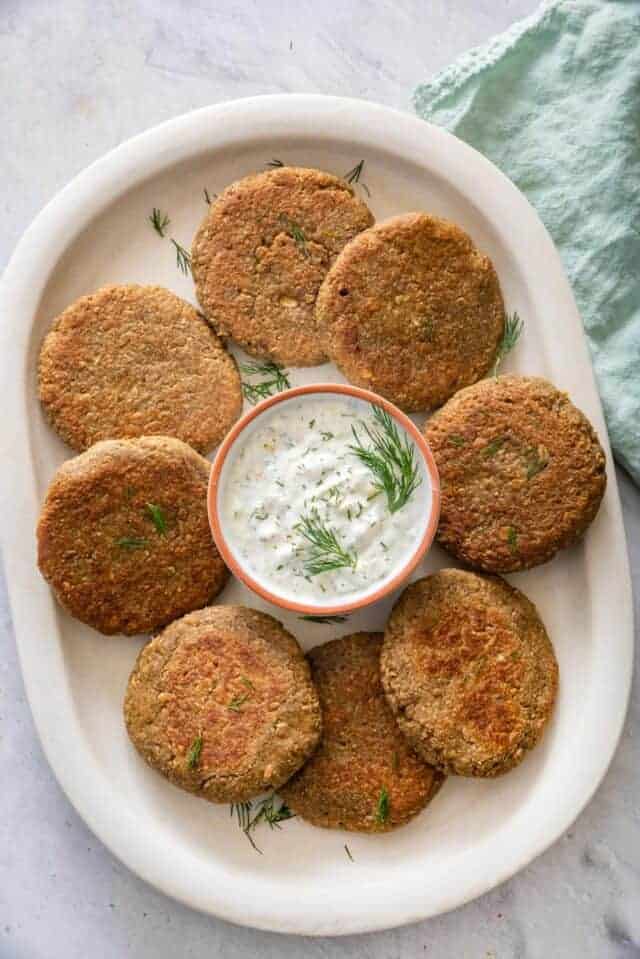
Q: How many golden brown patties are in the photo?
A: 8